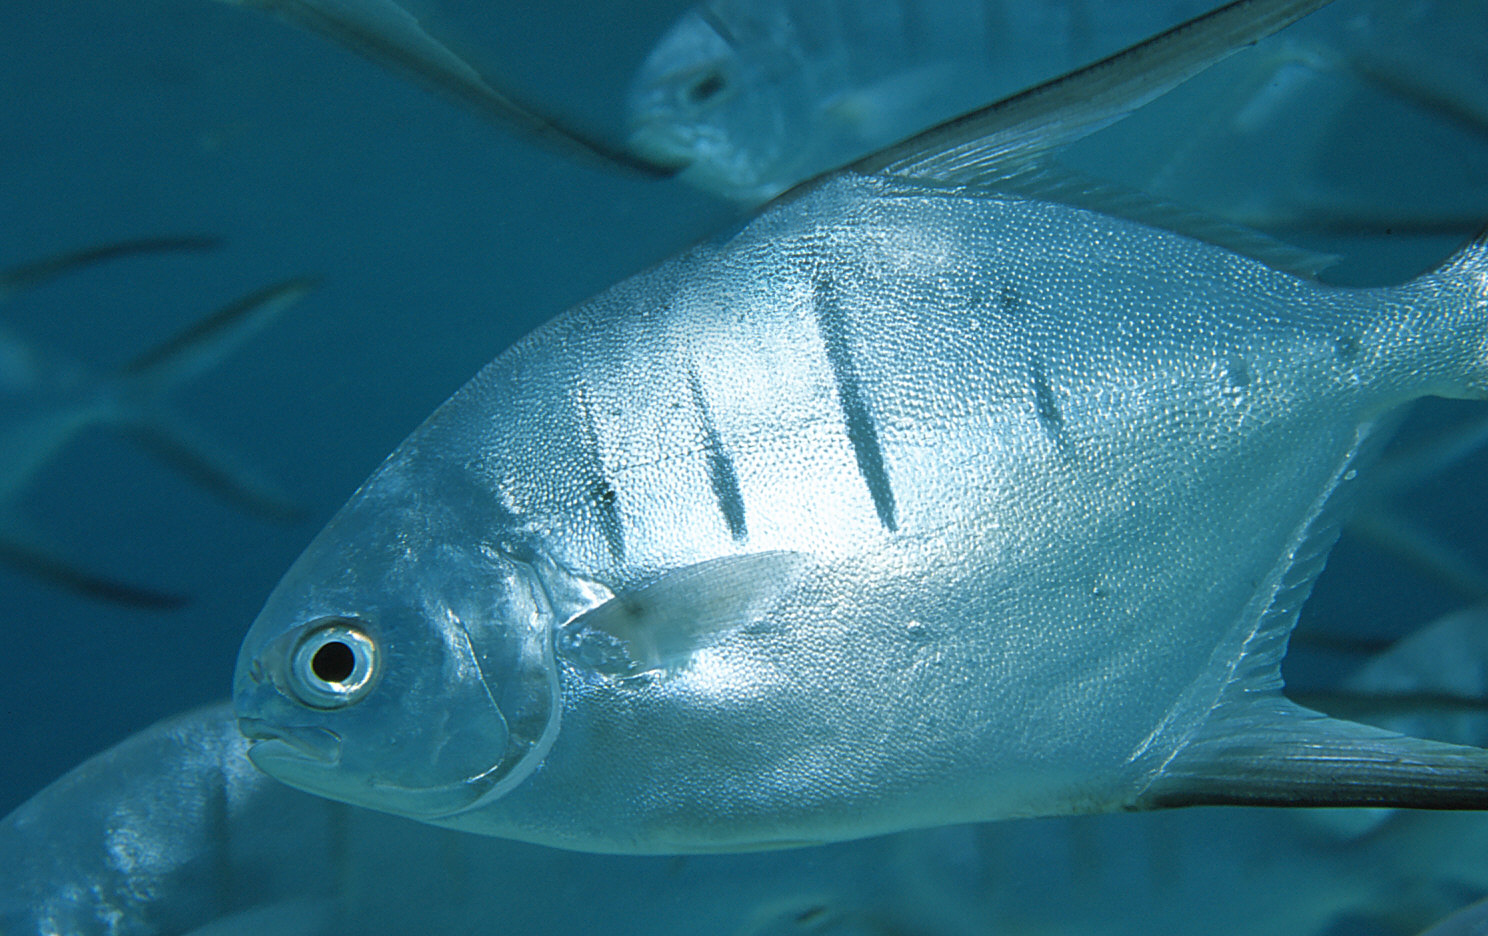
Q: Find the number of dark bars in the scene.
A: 4